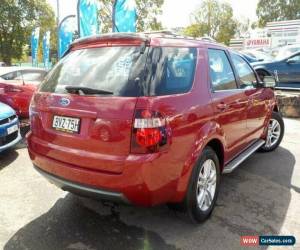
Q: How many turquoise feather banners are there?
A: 5